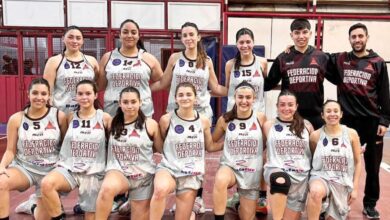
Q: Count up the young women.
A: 11